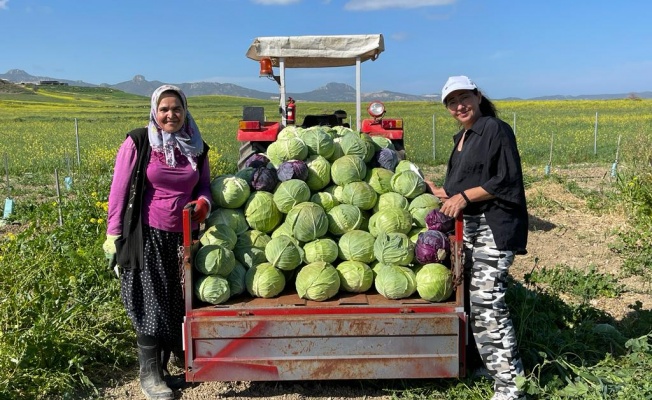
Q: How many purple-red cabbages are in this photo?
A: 6